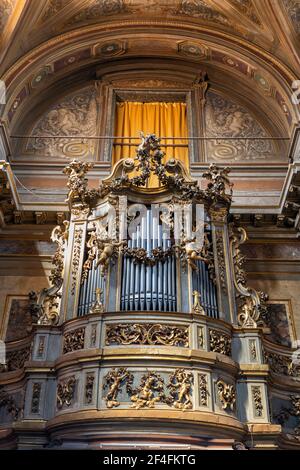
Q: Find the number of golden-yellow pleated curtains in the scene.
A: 1